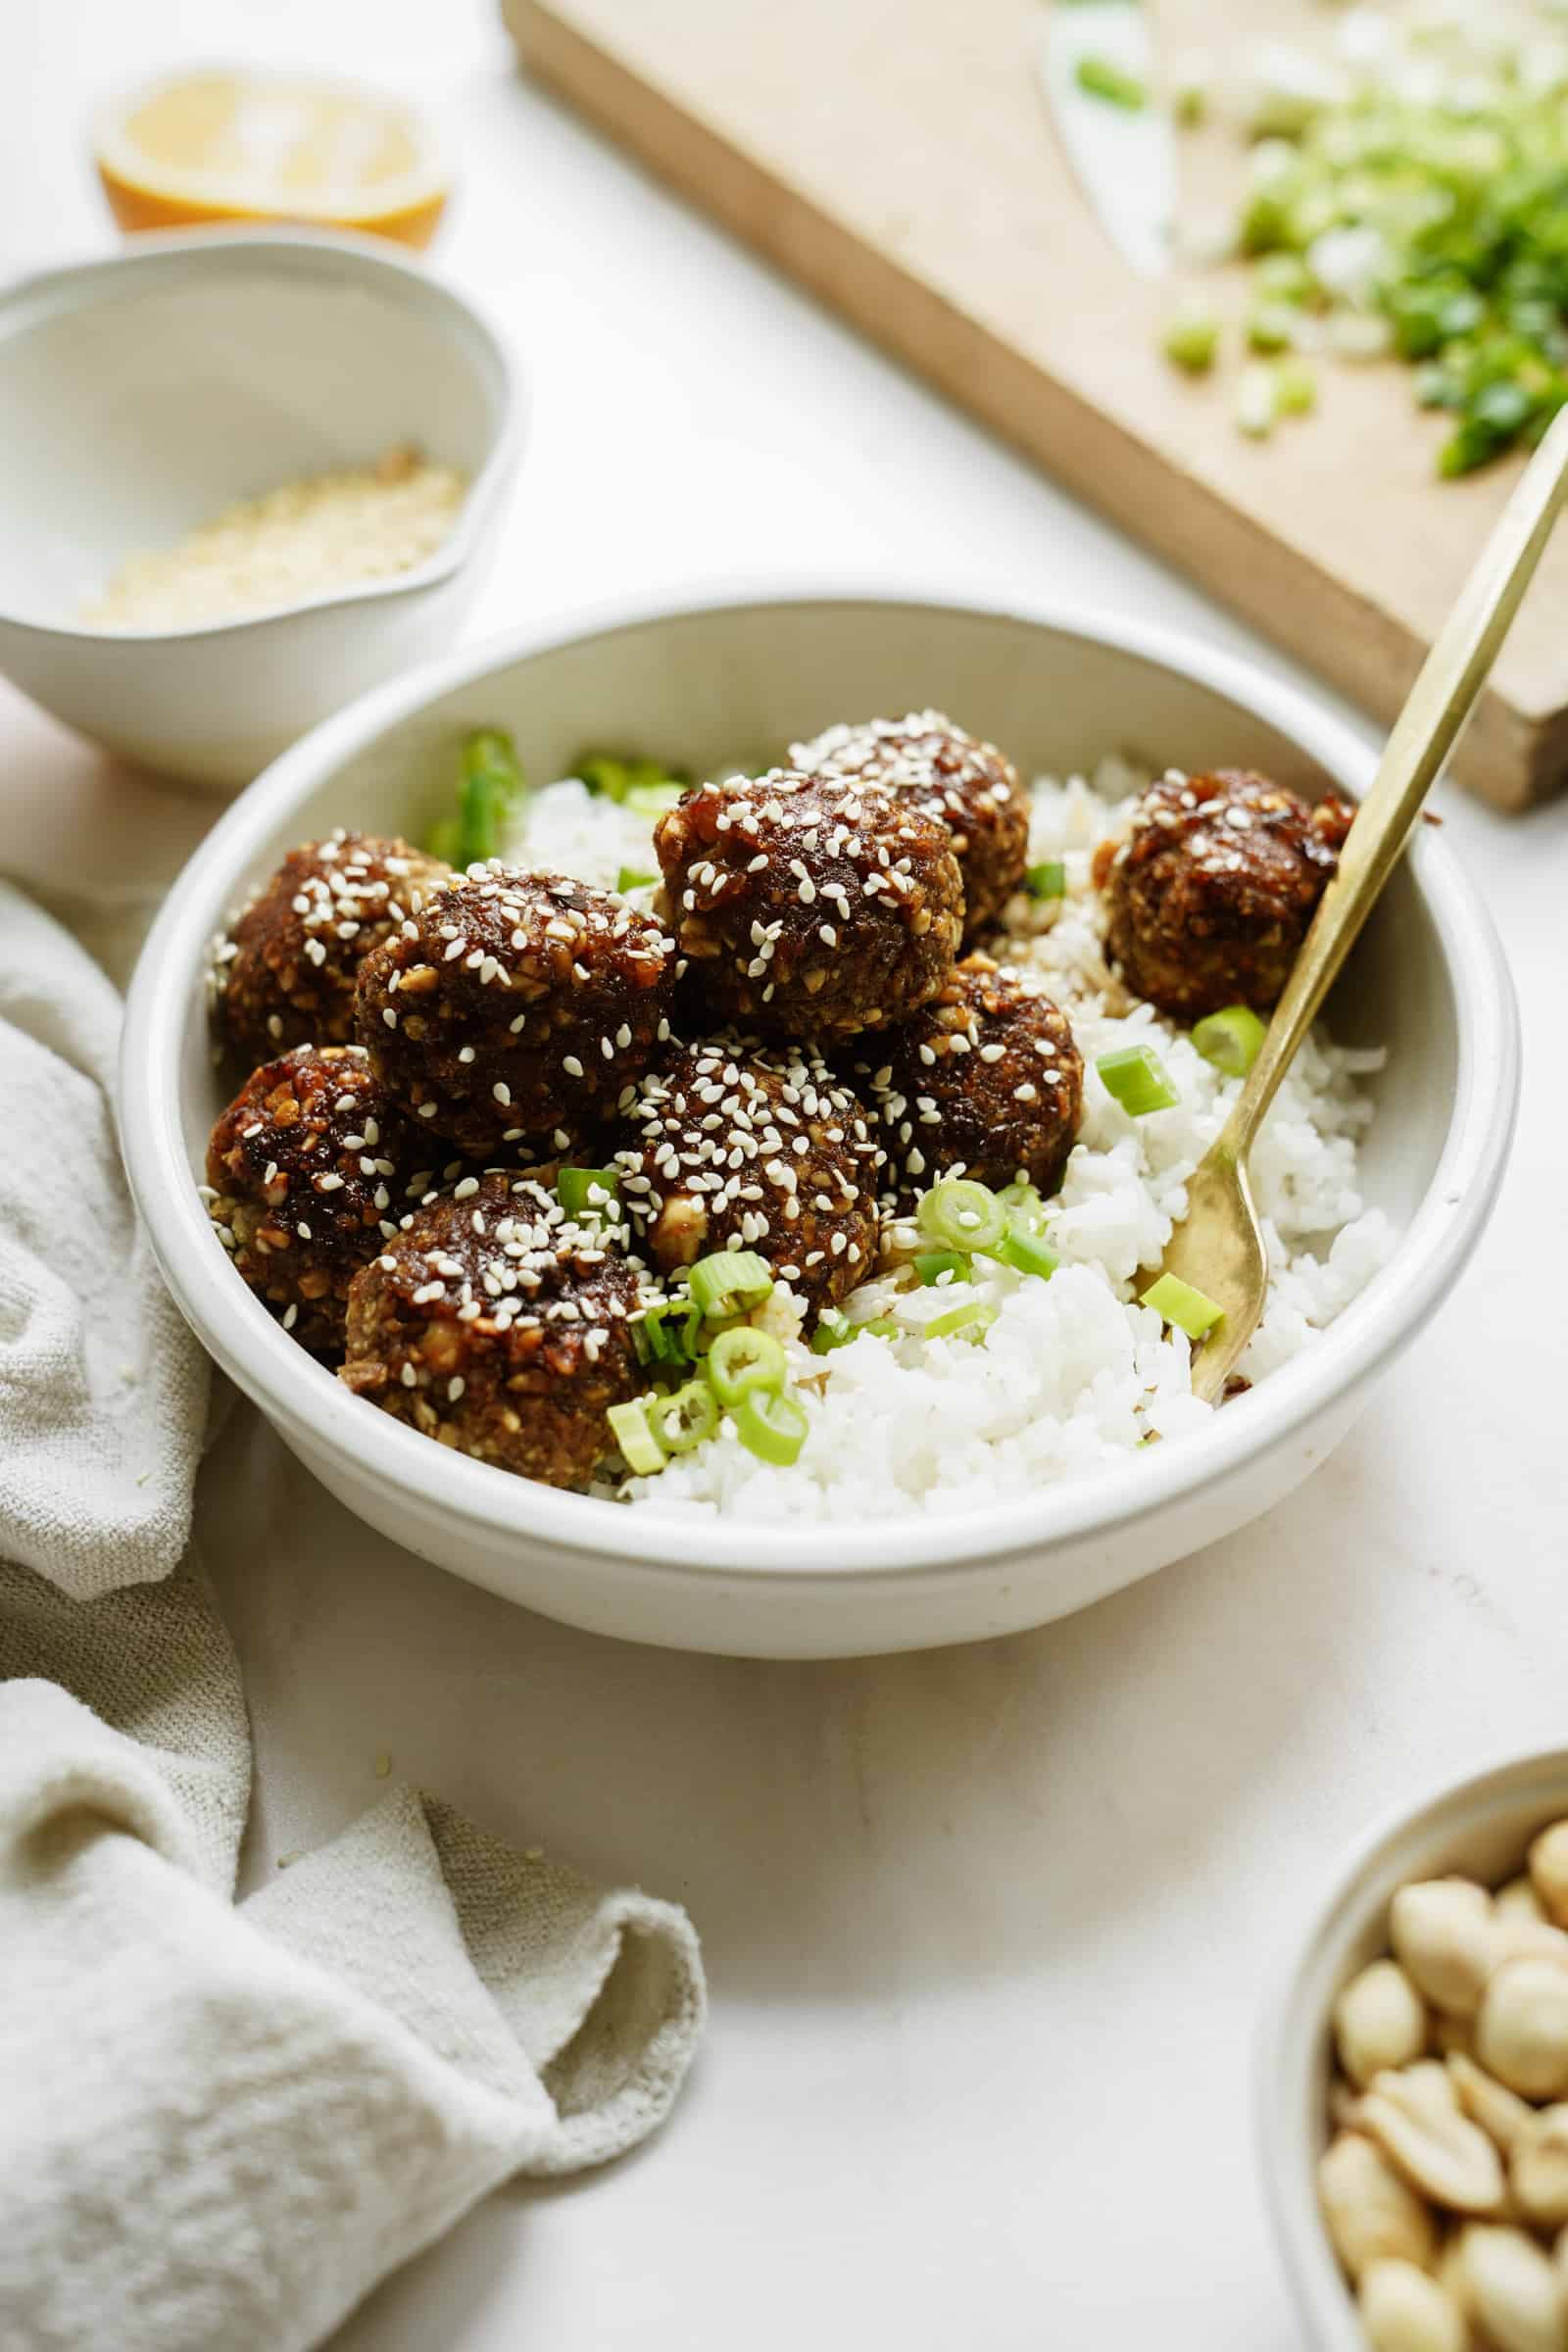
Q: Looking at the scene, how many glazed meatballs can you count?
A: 9